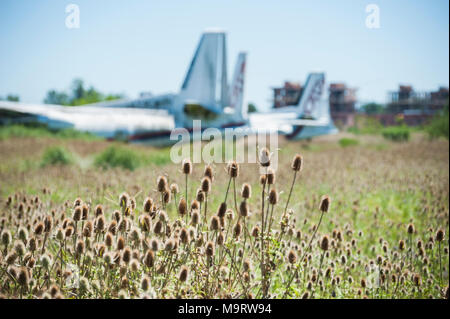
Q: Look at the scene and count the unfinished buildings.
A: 2